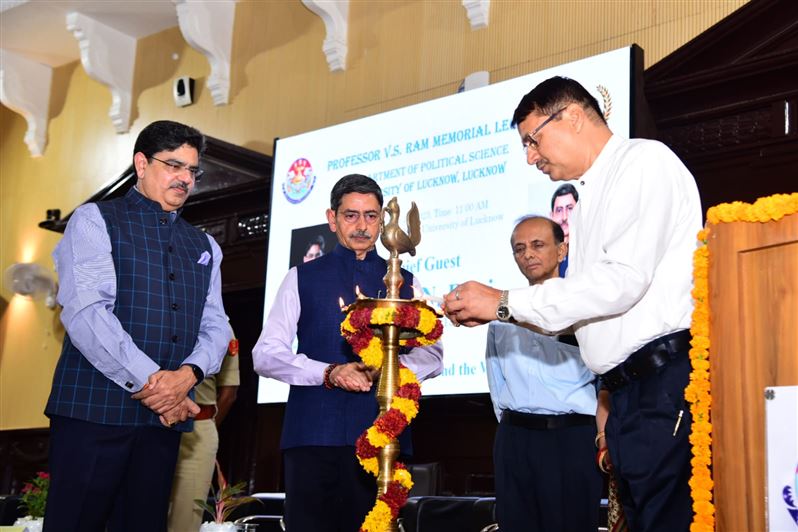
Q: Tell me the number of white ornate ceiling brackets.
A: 5